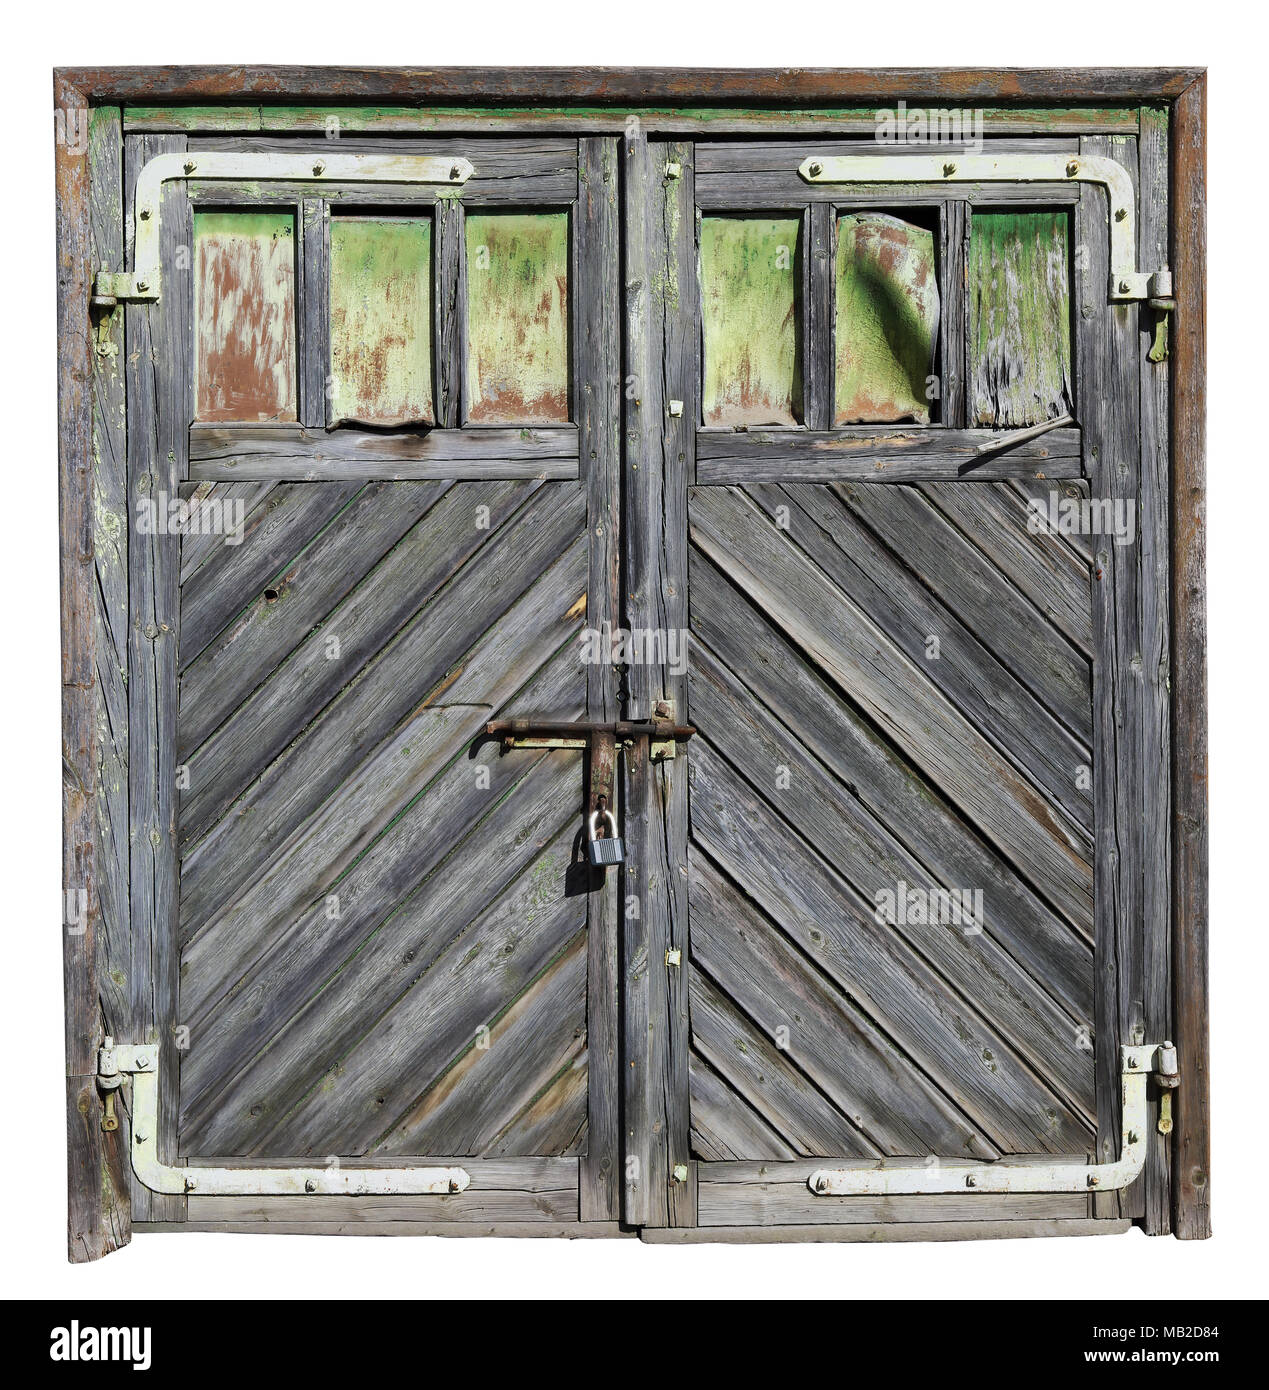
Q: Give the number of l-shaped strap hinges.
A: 4